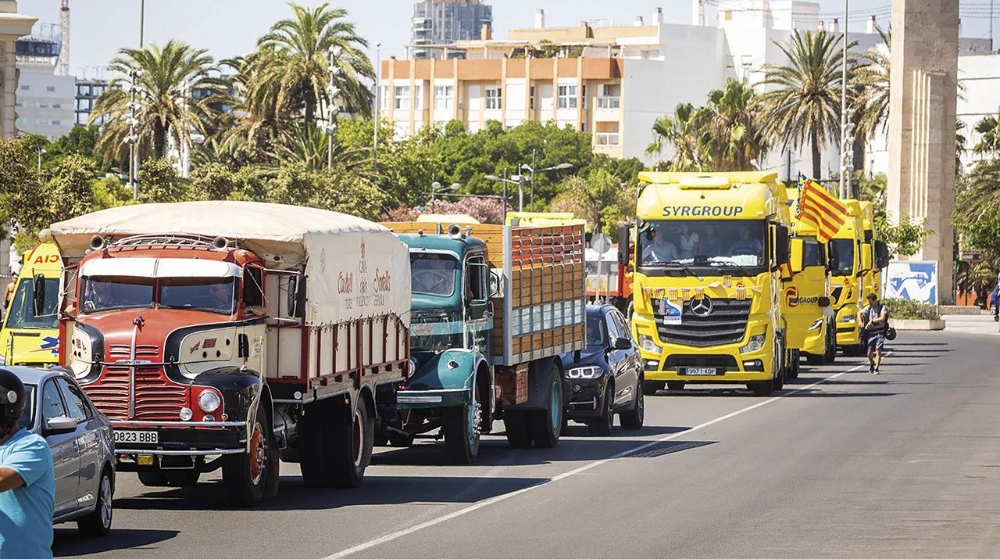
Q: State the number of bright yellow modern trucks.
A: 4